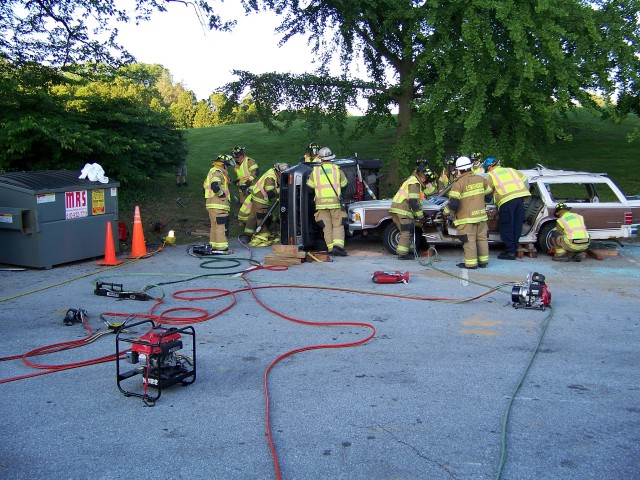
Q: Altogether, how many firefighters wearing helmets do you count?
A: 12